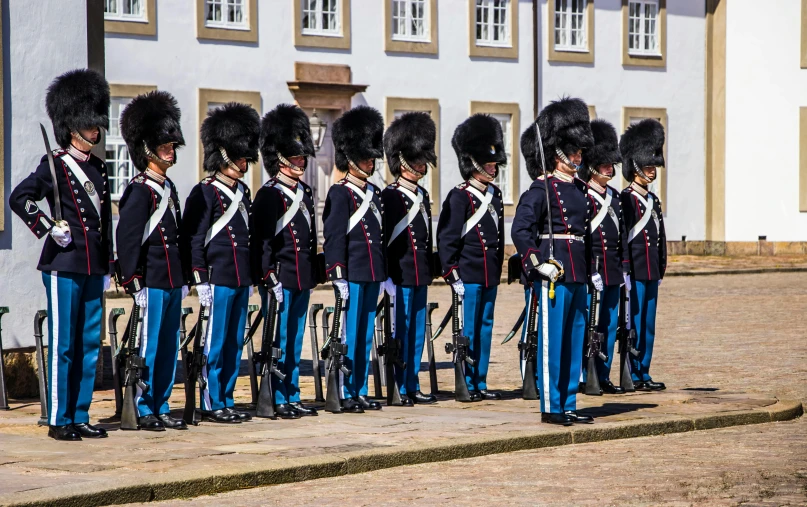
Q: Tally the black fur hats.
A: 11